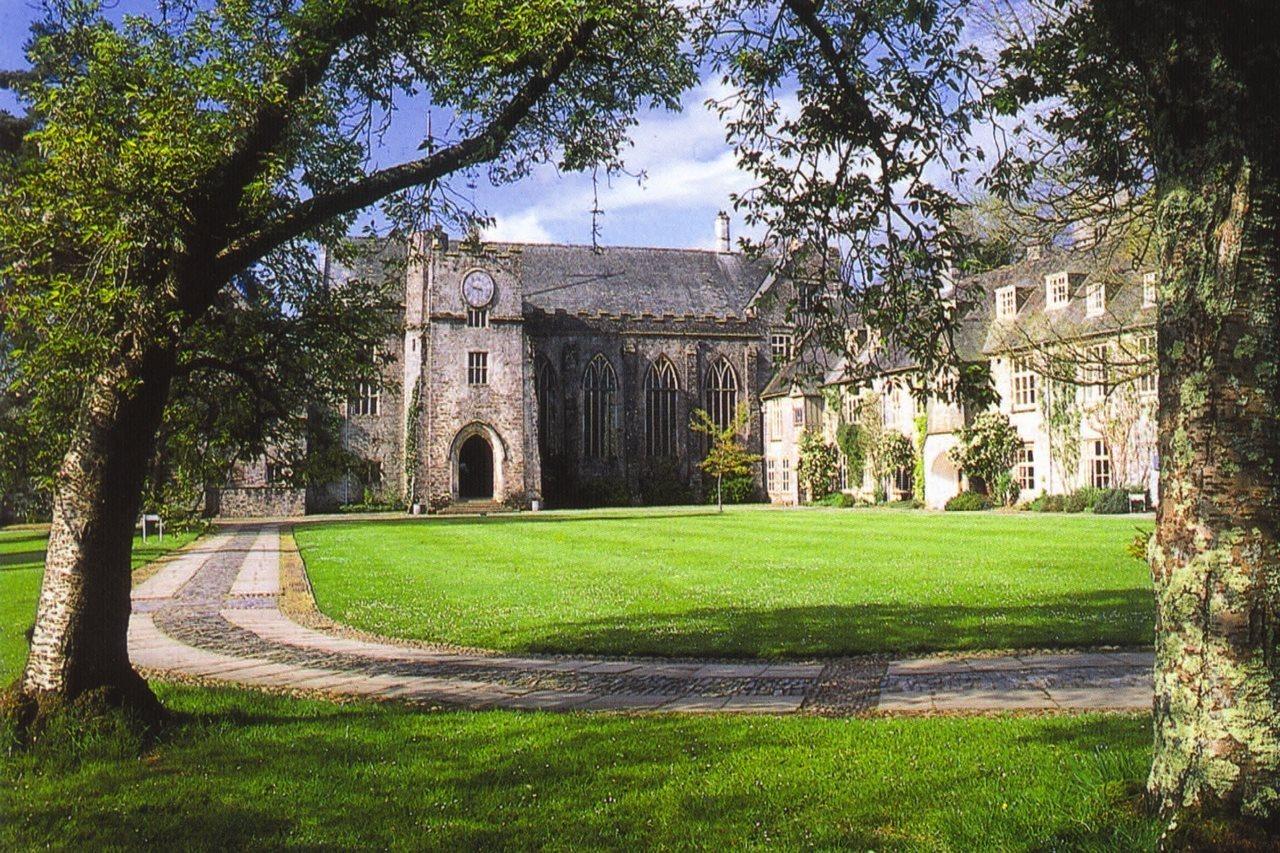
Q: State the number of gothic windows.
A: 4